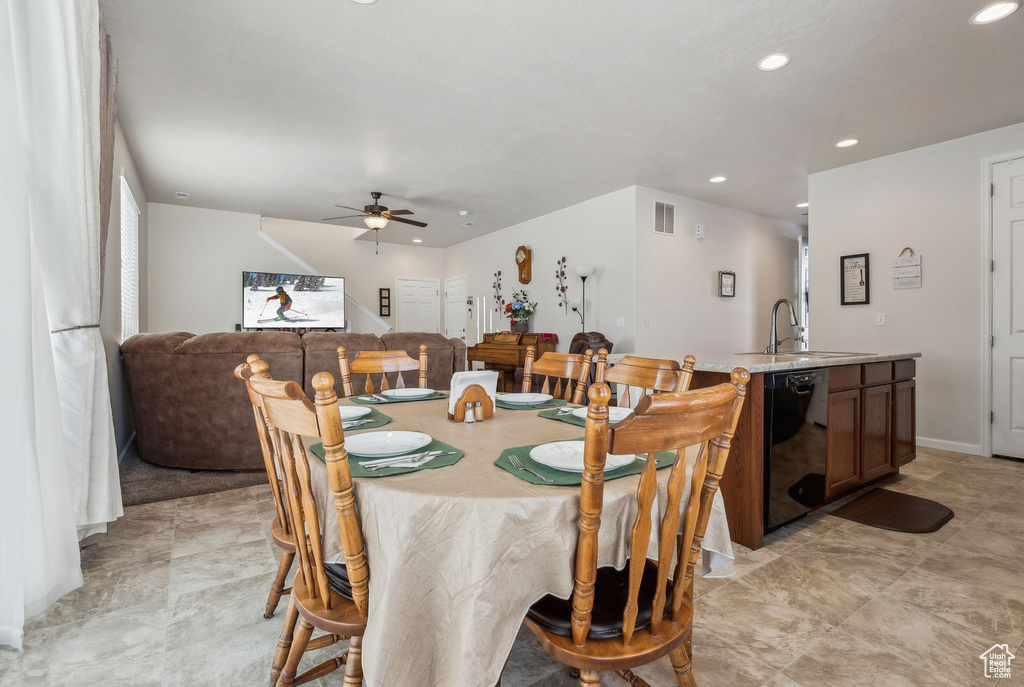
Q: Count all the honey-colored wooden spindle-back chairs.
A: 6